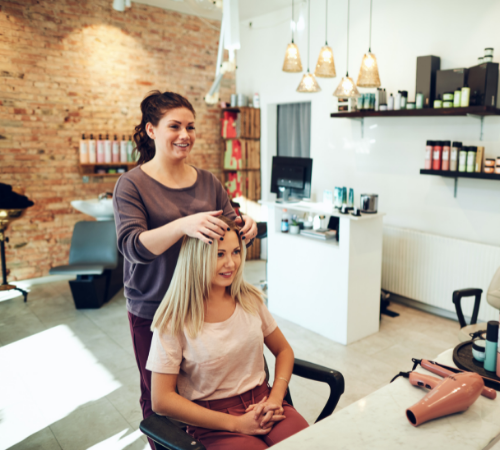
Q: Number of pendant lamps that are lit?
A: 5